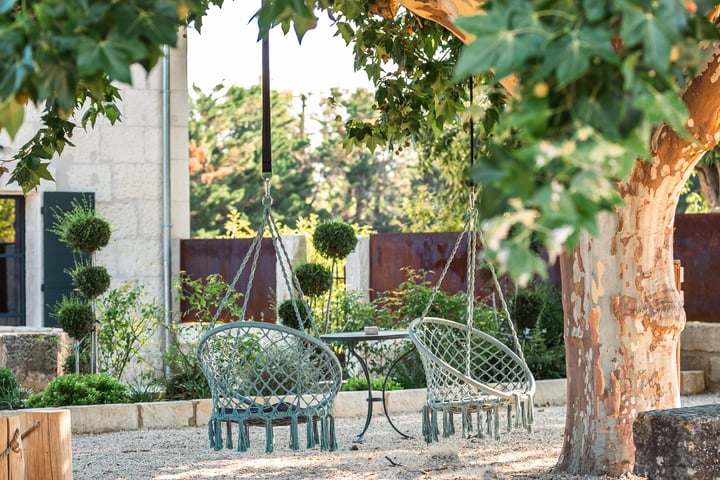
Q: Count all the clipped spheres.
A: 6